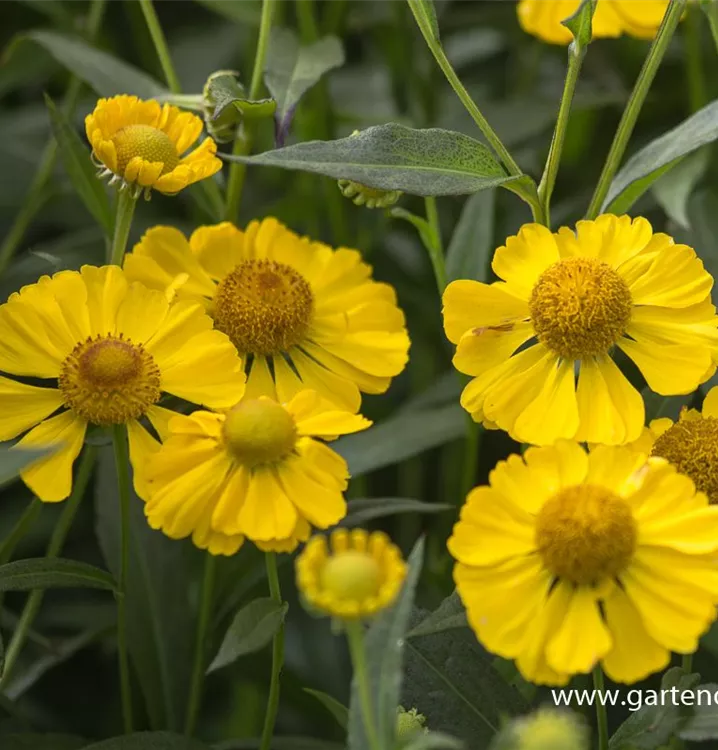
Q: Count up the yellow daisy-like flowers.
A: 9